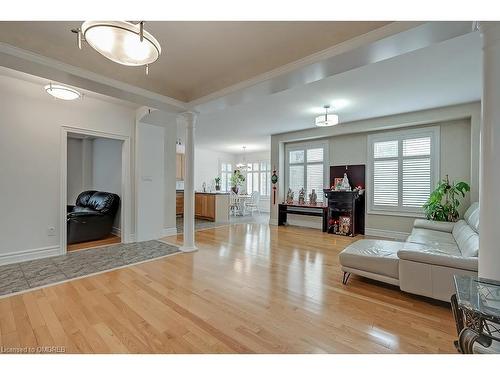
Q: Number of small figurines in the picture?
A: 3